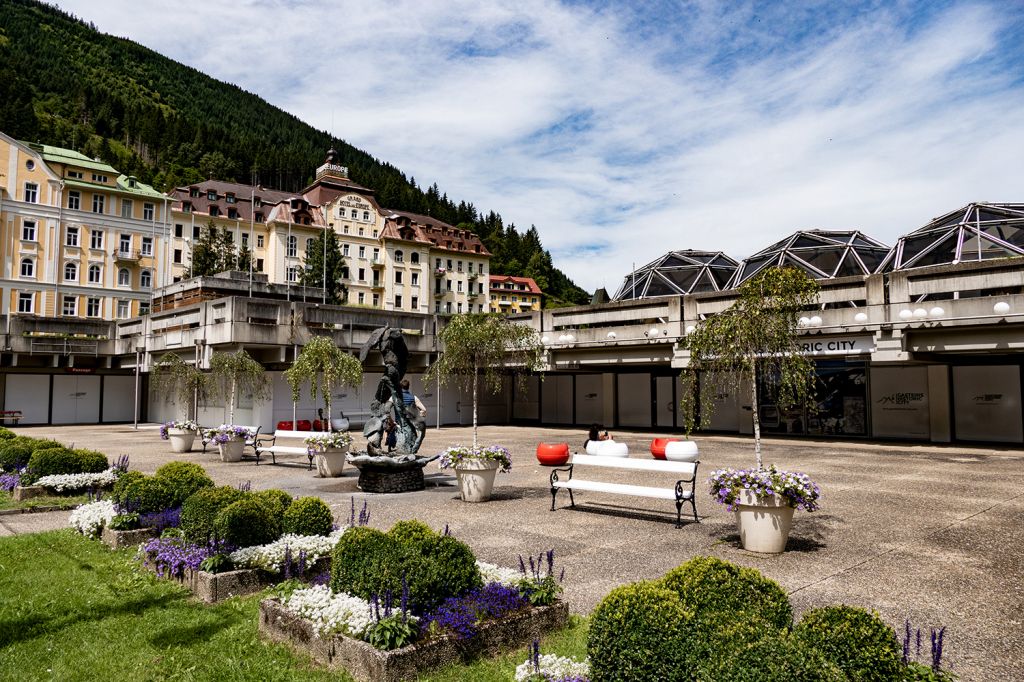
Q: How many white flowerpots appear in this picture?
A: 5